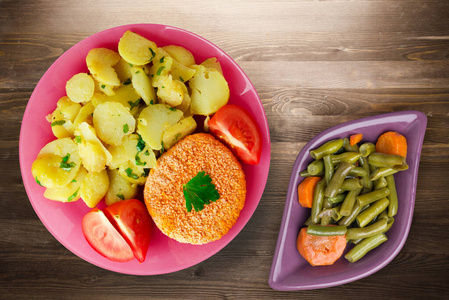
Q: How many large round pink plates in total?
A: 1